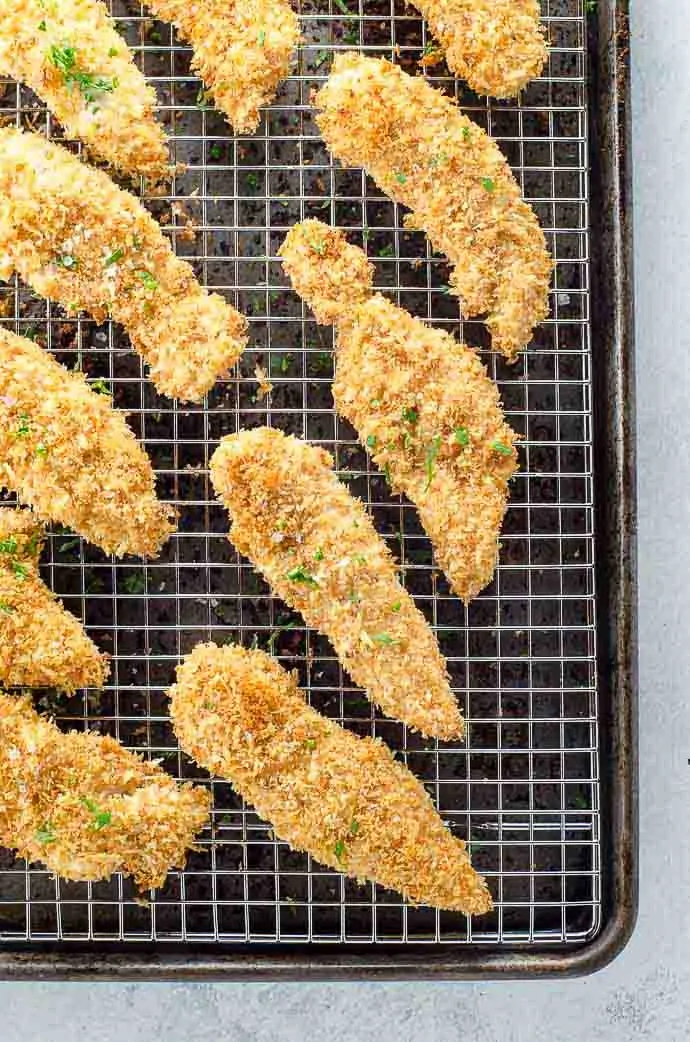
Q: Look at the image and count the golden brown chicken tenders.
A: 11